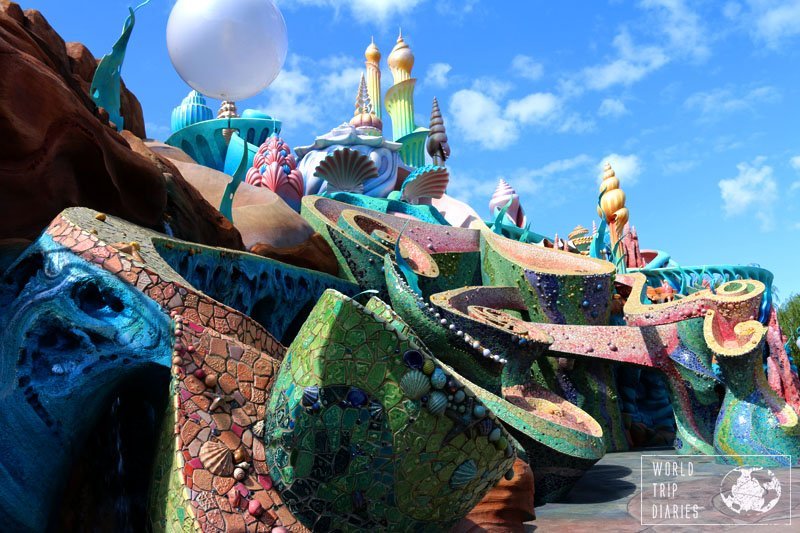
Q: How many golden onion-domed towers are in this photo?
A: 2